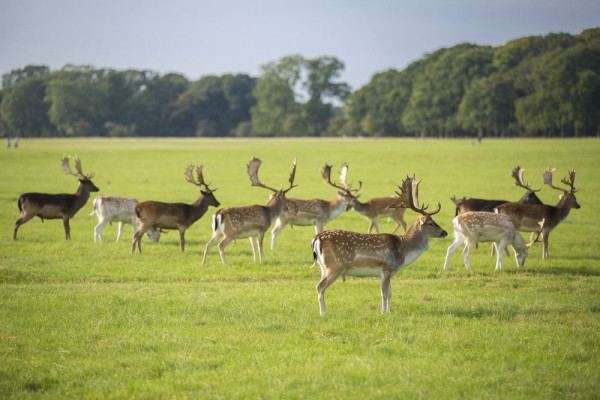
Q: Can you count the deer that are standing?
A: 10